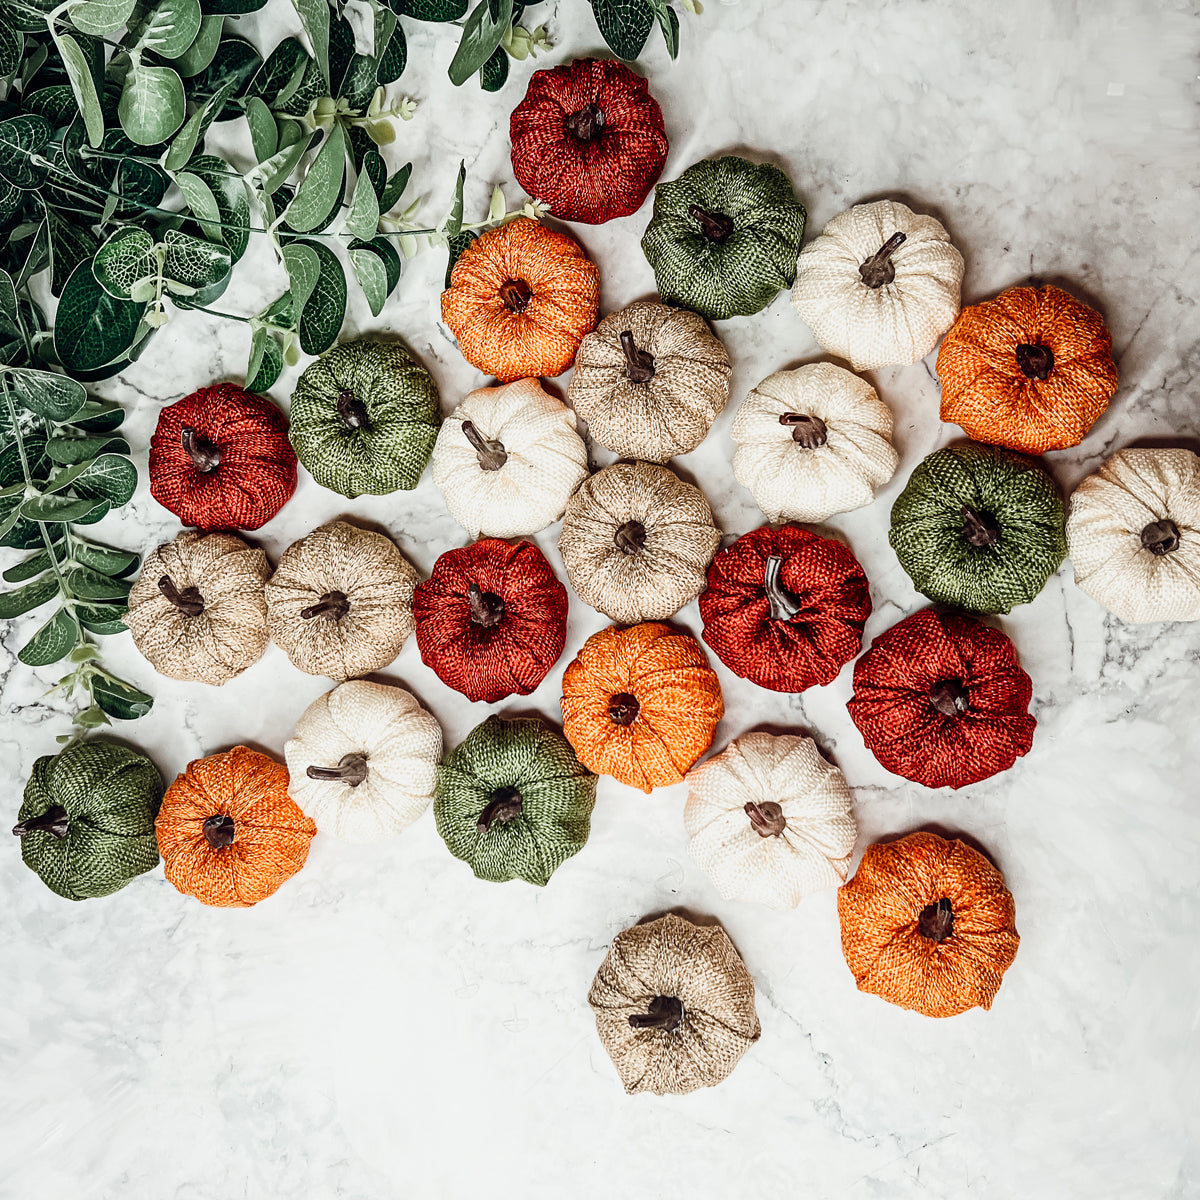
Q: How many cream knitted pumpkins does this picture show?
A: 6